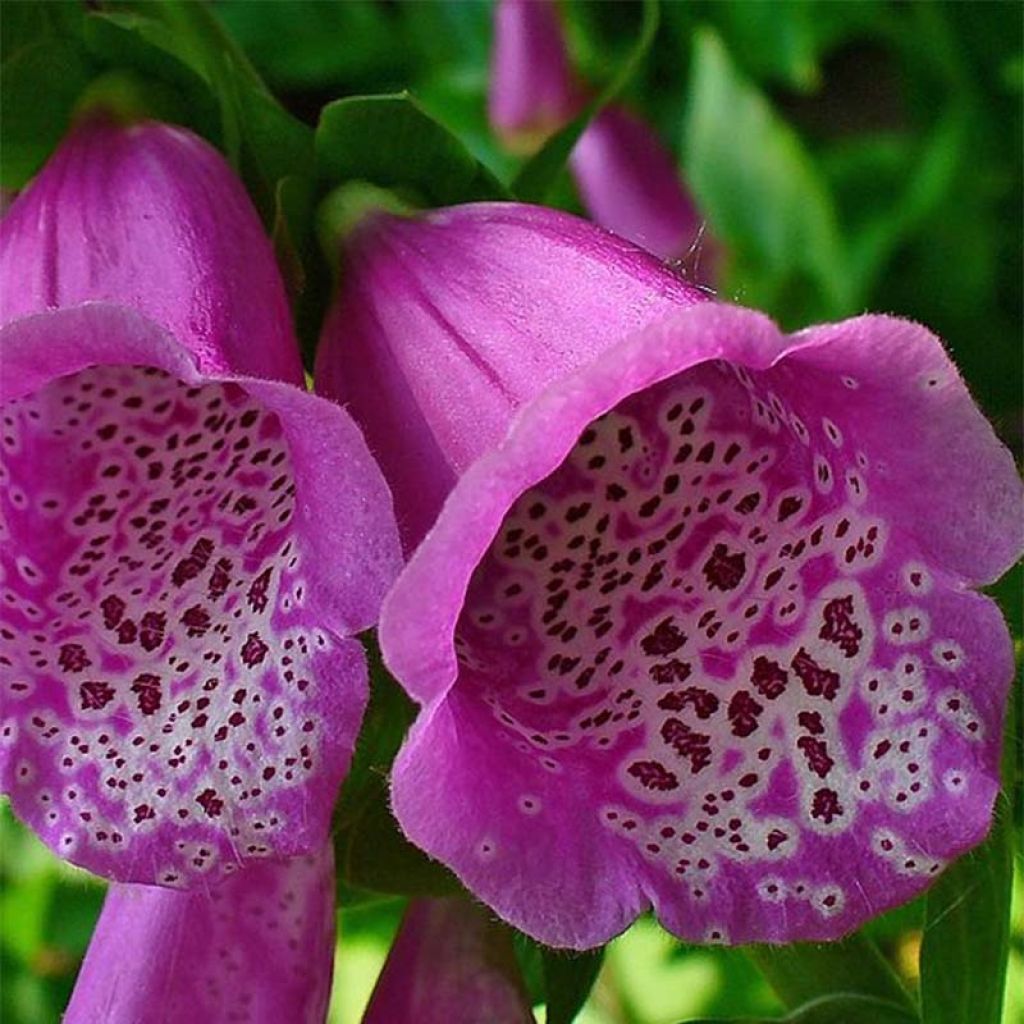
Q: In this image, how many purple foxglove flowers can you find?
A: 6